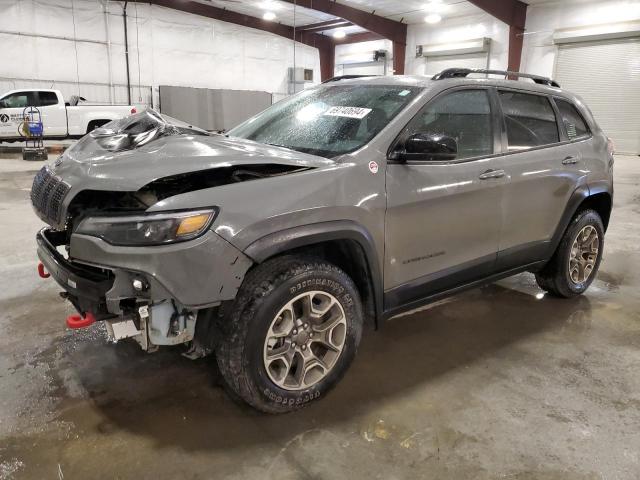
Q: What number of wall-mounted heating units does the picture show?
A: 1